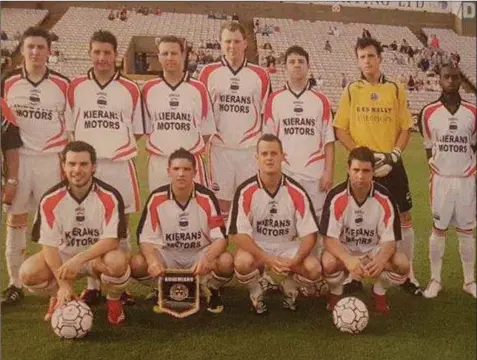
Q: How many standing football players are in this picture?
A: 7